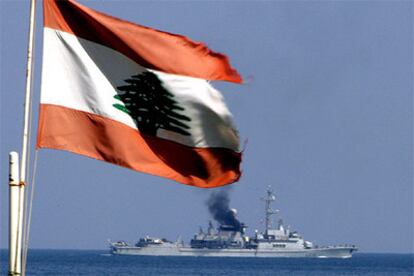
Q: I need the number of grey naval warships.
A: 1